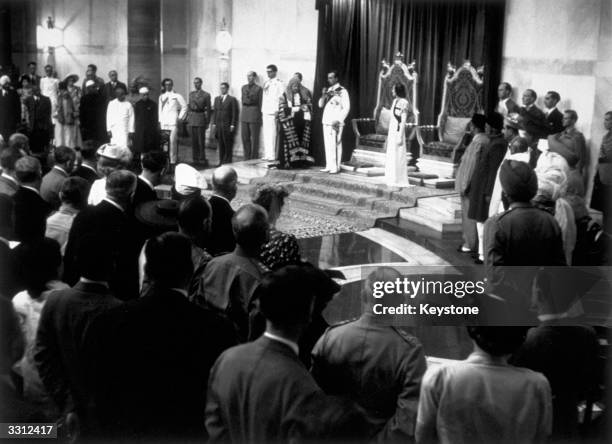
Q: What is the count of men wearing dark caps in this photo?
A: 2